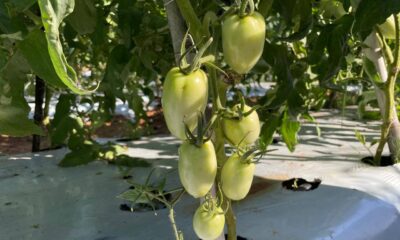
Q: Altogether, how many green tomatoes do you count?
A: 6